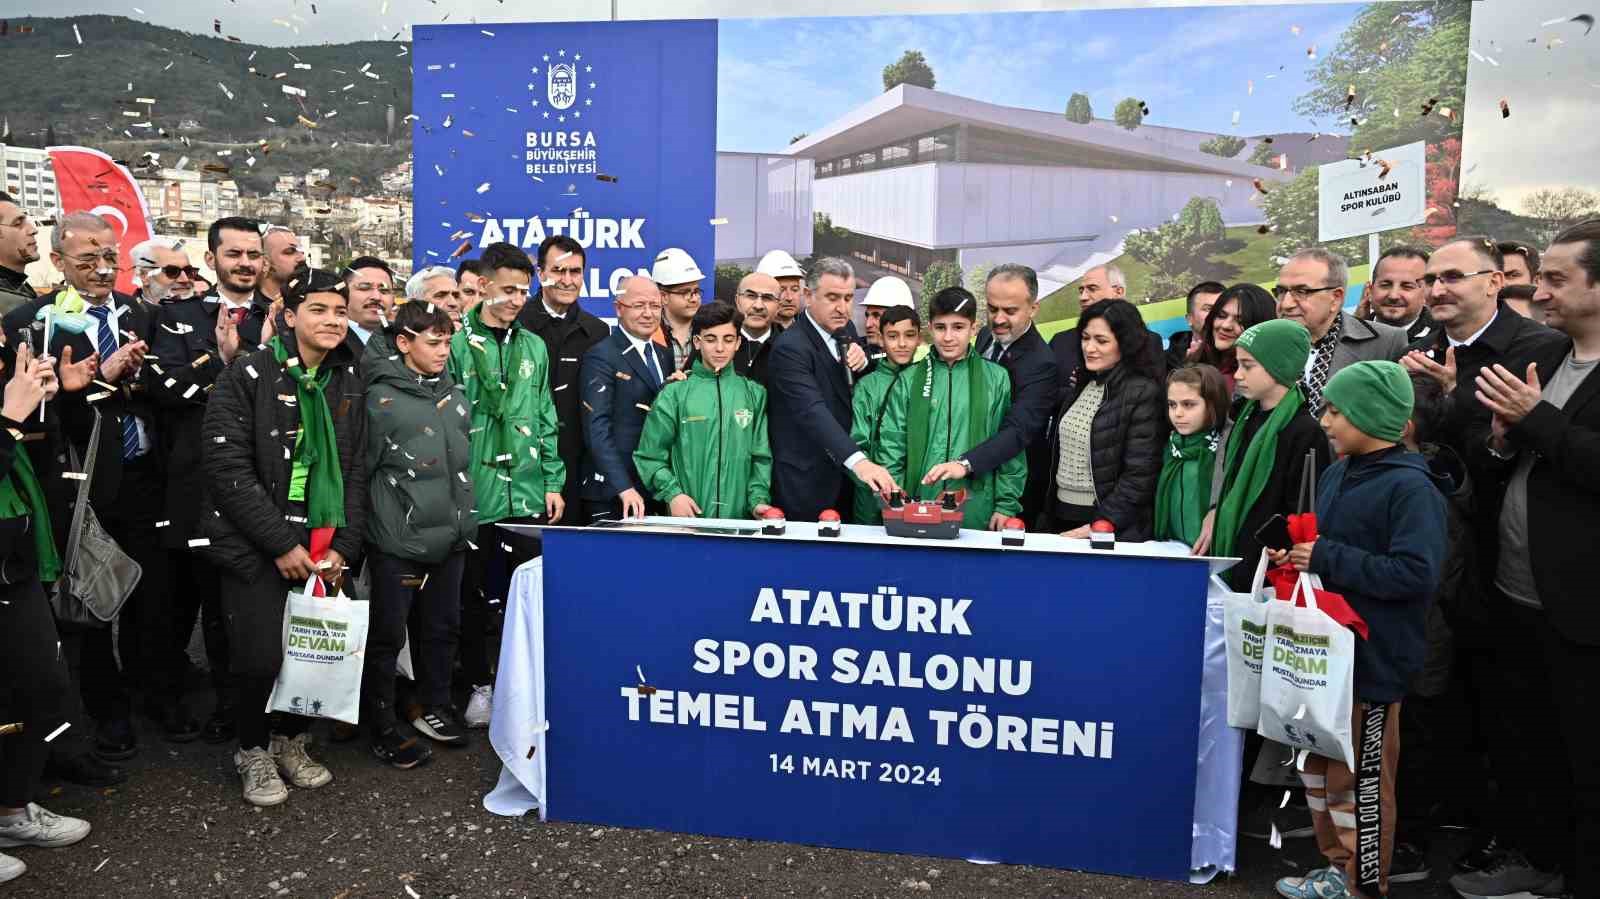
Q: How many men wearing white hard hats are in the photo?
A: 3